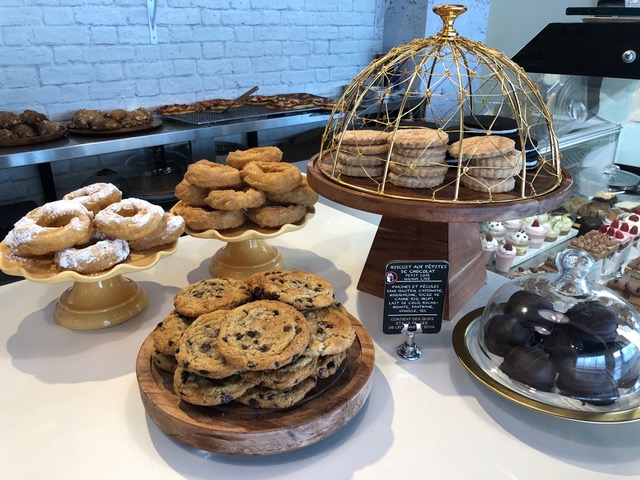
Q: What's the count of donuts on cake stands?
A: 13